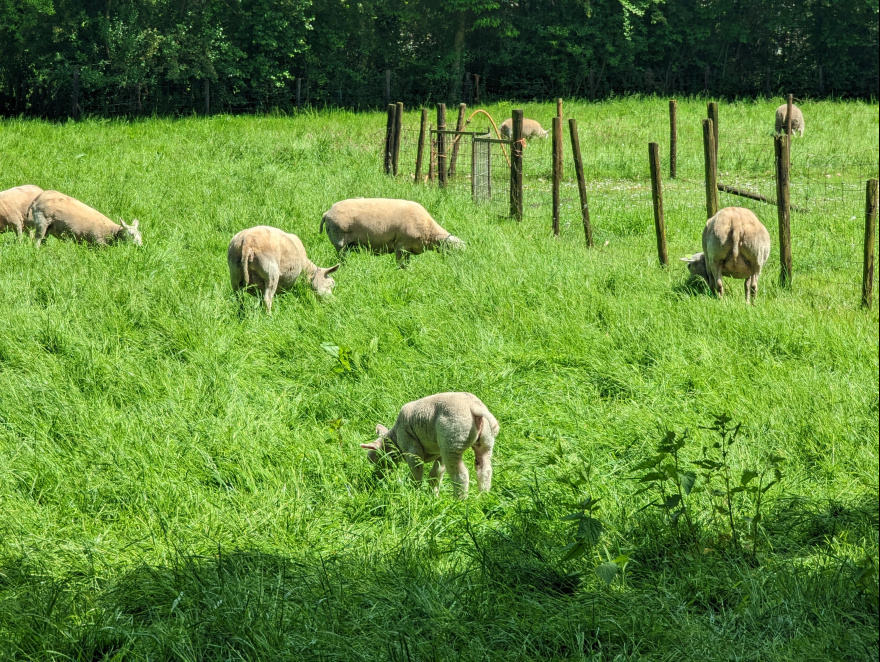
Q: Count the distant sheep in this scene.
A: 2